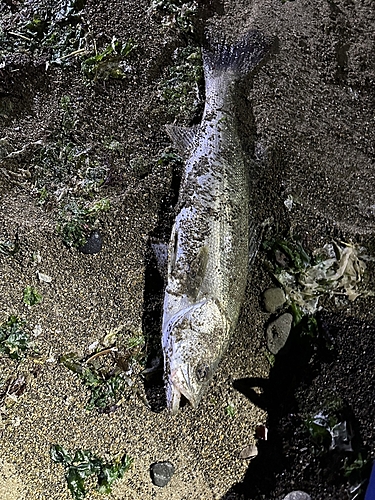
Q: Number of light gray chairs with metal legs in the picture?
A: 0